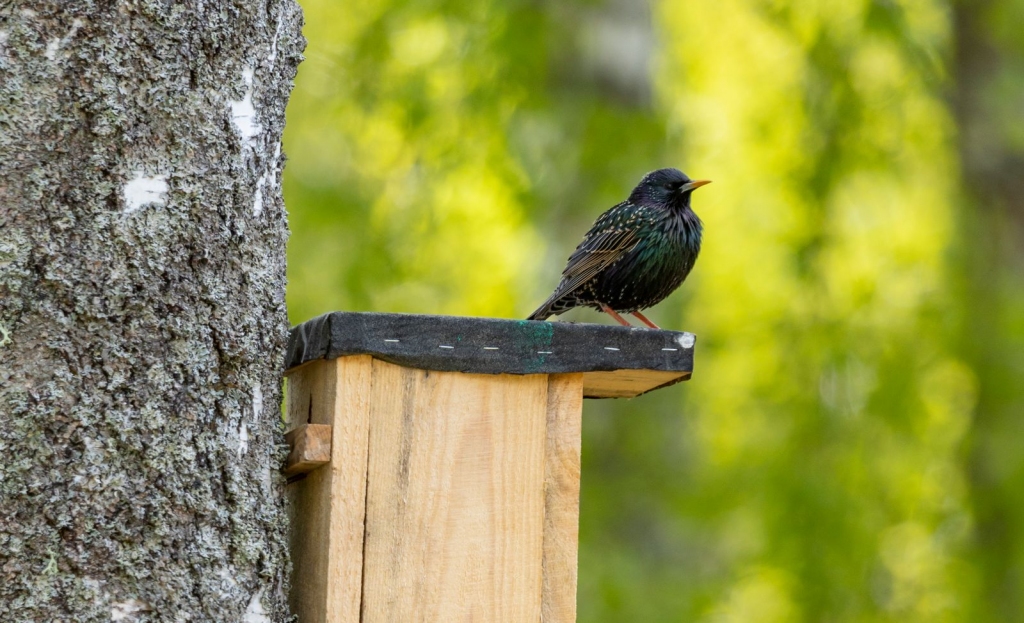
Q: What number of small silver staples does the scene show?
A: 6